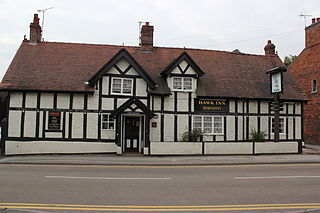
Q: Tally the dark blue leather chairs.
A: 0